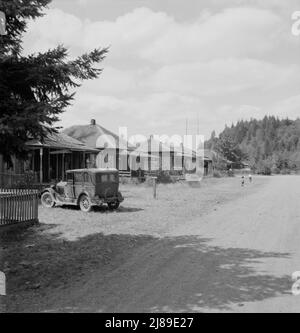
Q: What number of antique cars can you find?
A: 1